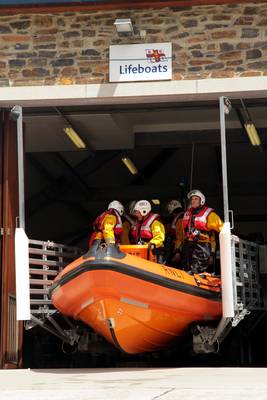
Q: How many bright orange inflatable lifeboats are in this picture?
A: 1